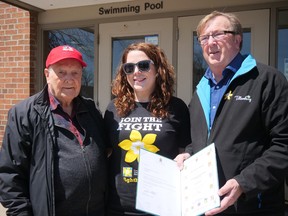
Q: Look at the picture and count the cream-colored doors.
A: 2